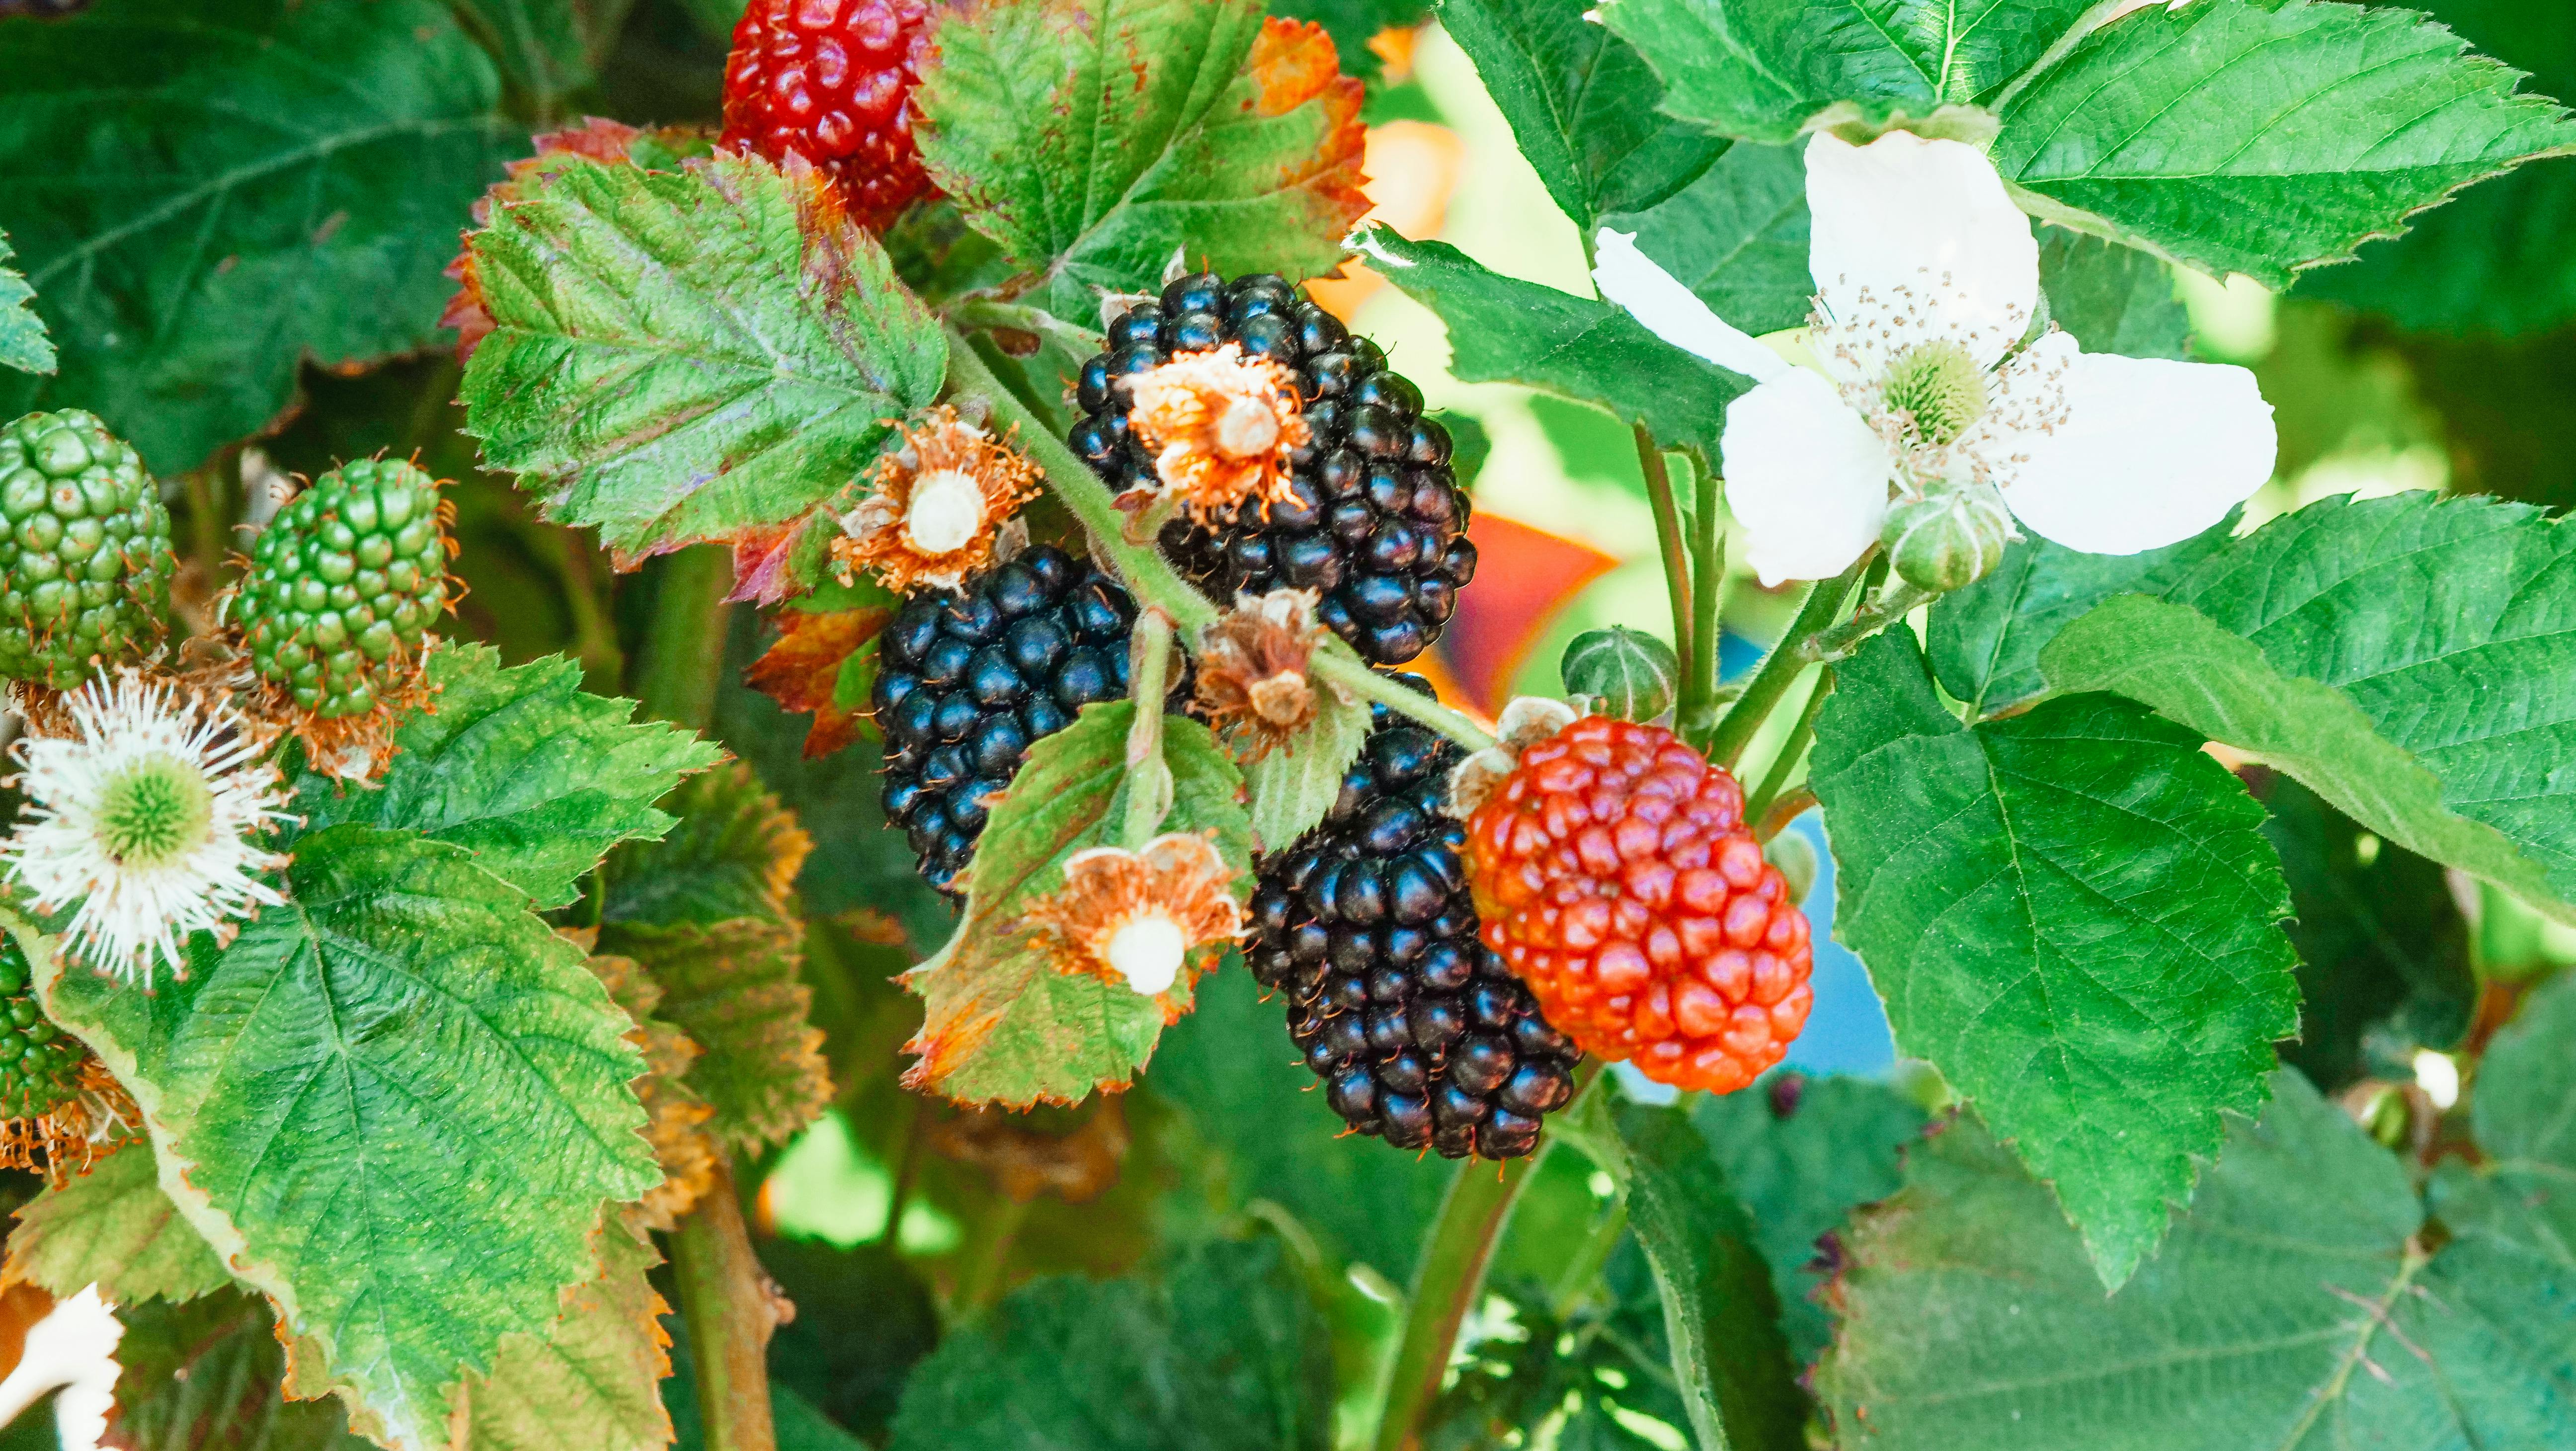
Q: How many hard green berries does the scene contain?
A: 3